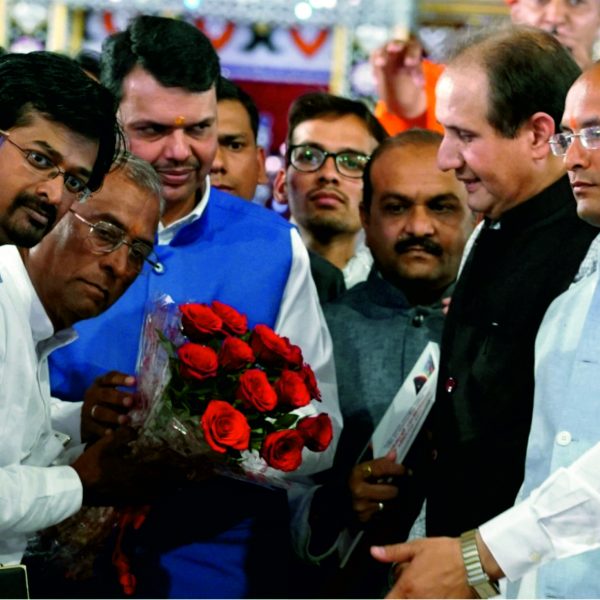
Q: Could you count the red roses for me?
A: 12